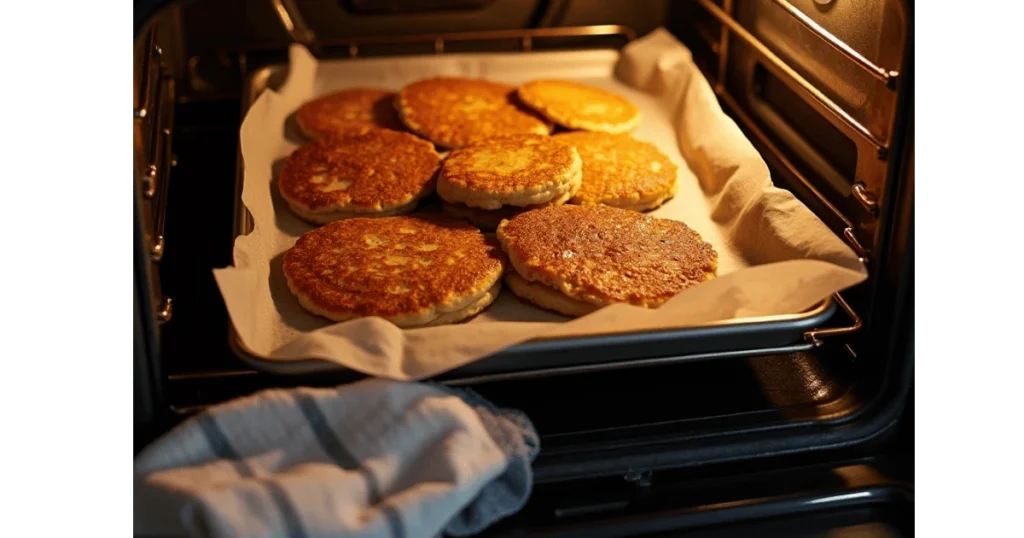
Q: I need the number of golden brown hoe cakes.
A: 8